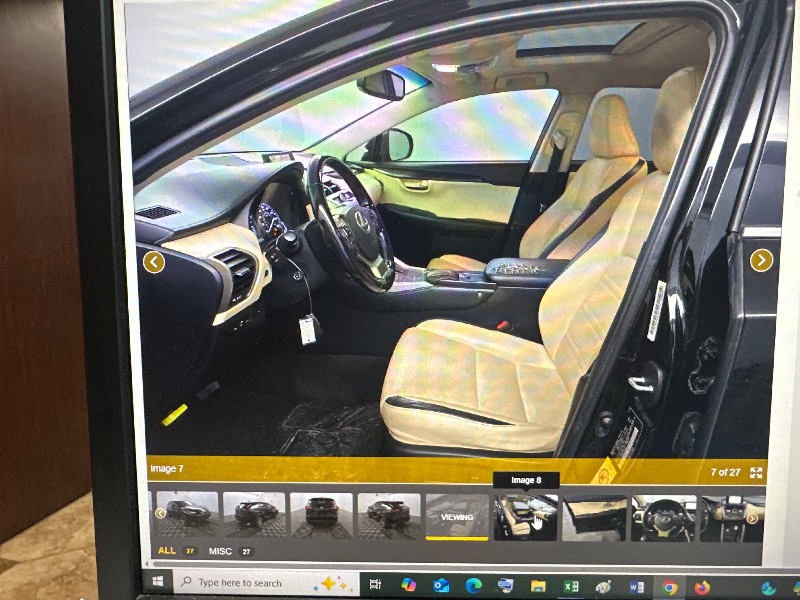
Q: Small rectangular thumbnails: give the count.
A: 9